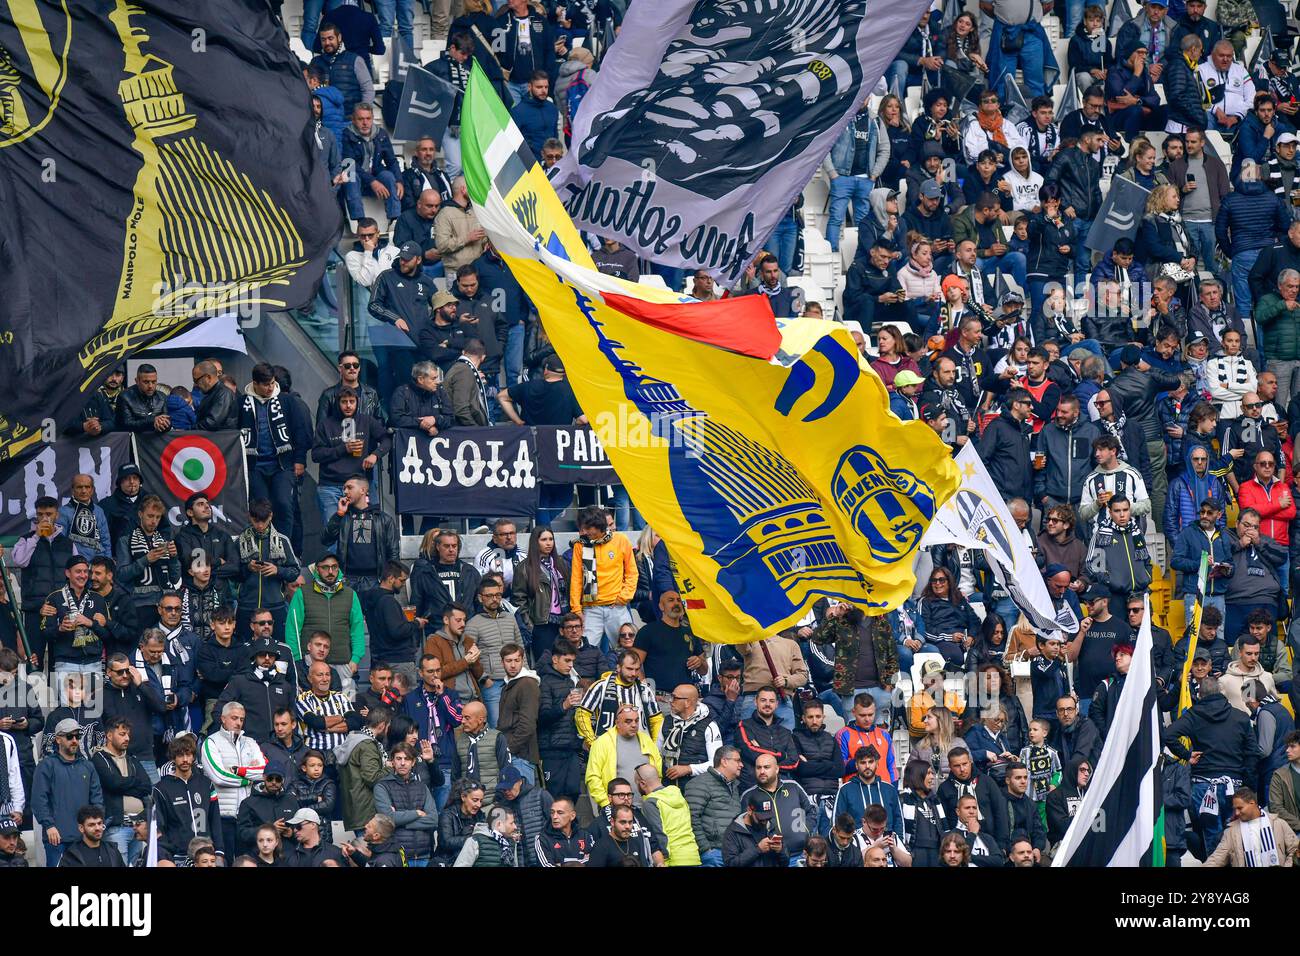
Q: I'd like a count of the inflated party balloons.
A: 0